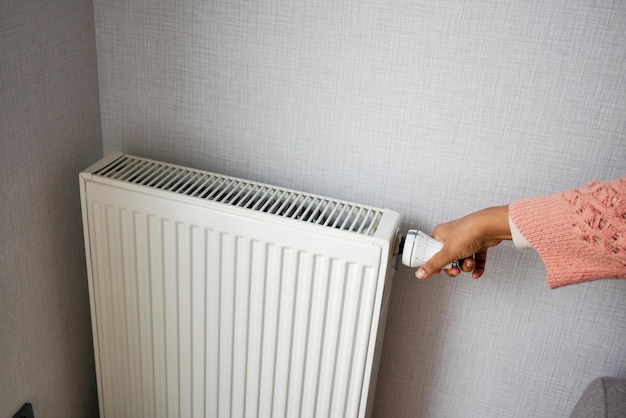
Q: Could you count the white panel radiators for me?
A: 1